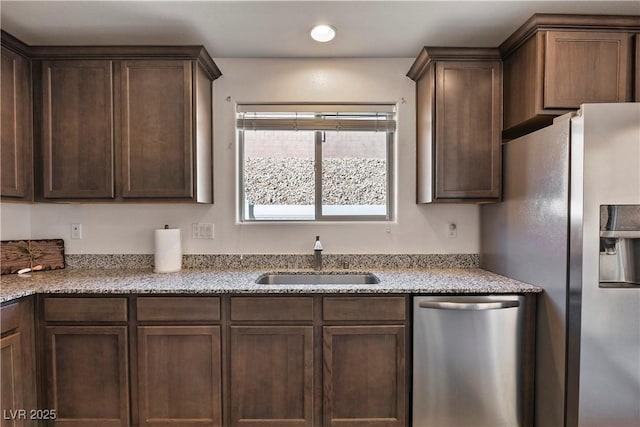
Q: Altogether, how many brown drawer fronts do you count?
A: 5